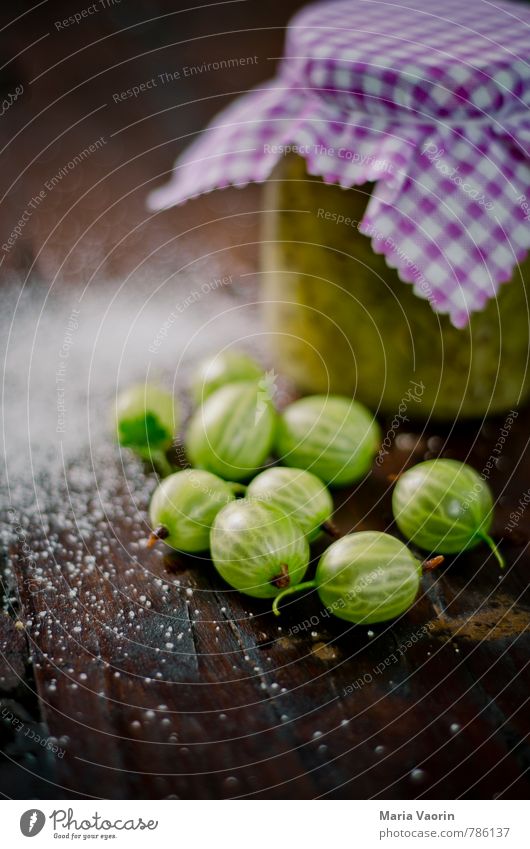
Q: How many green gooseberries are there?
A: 9